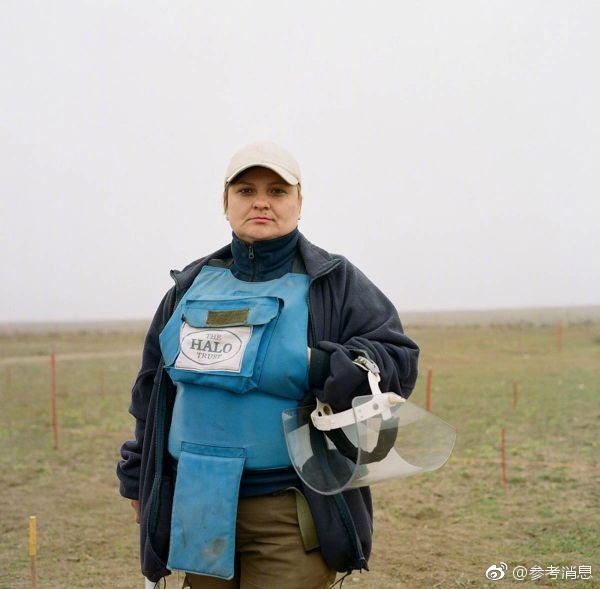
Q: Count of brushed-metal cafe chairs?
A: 0